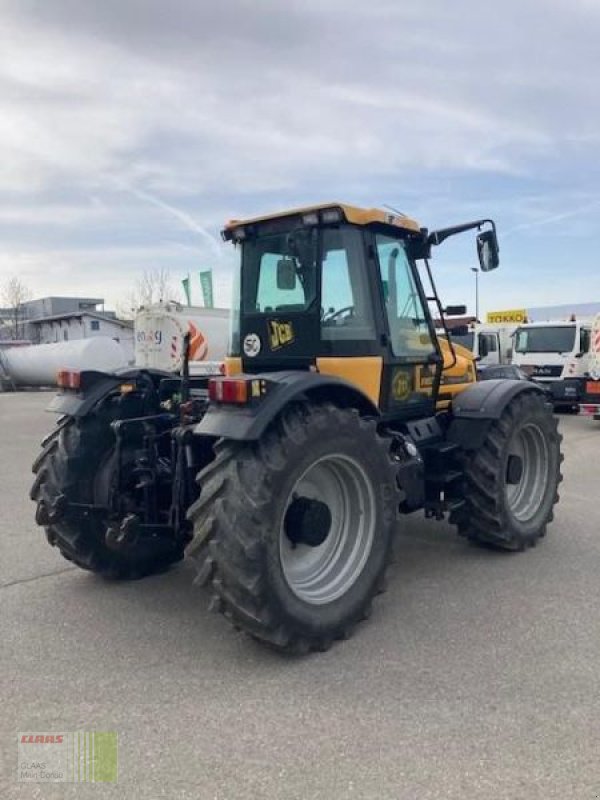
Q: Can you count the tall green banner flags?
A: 2